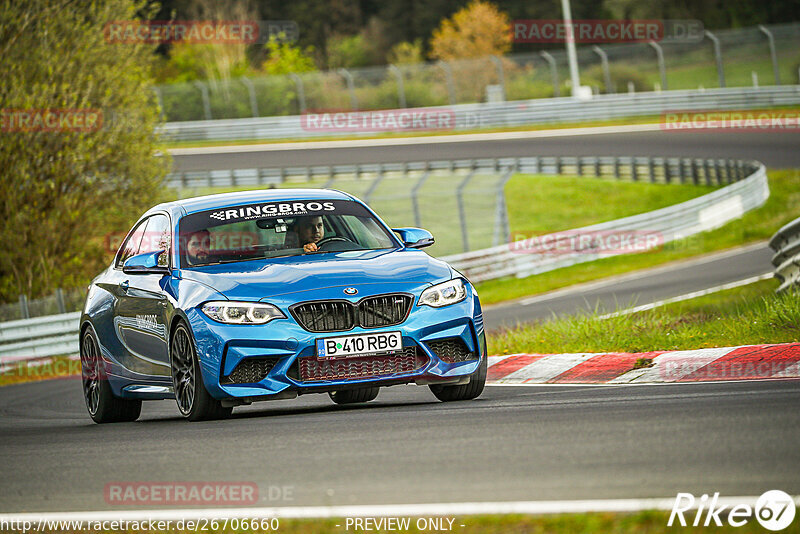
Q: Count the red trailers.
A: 0